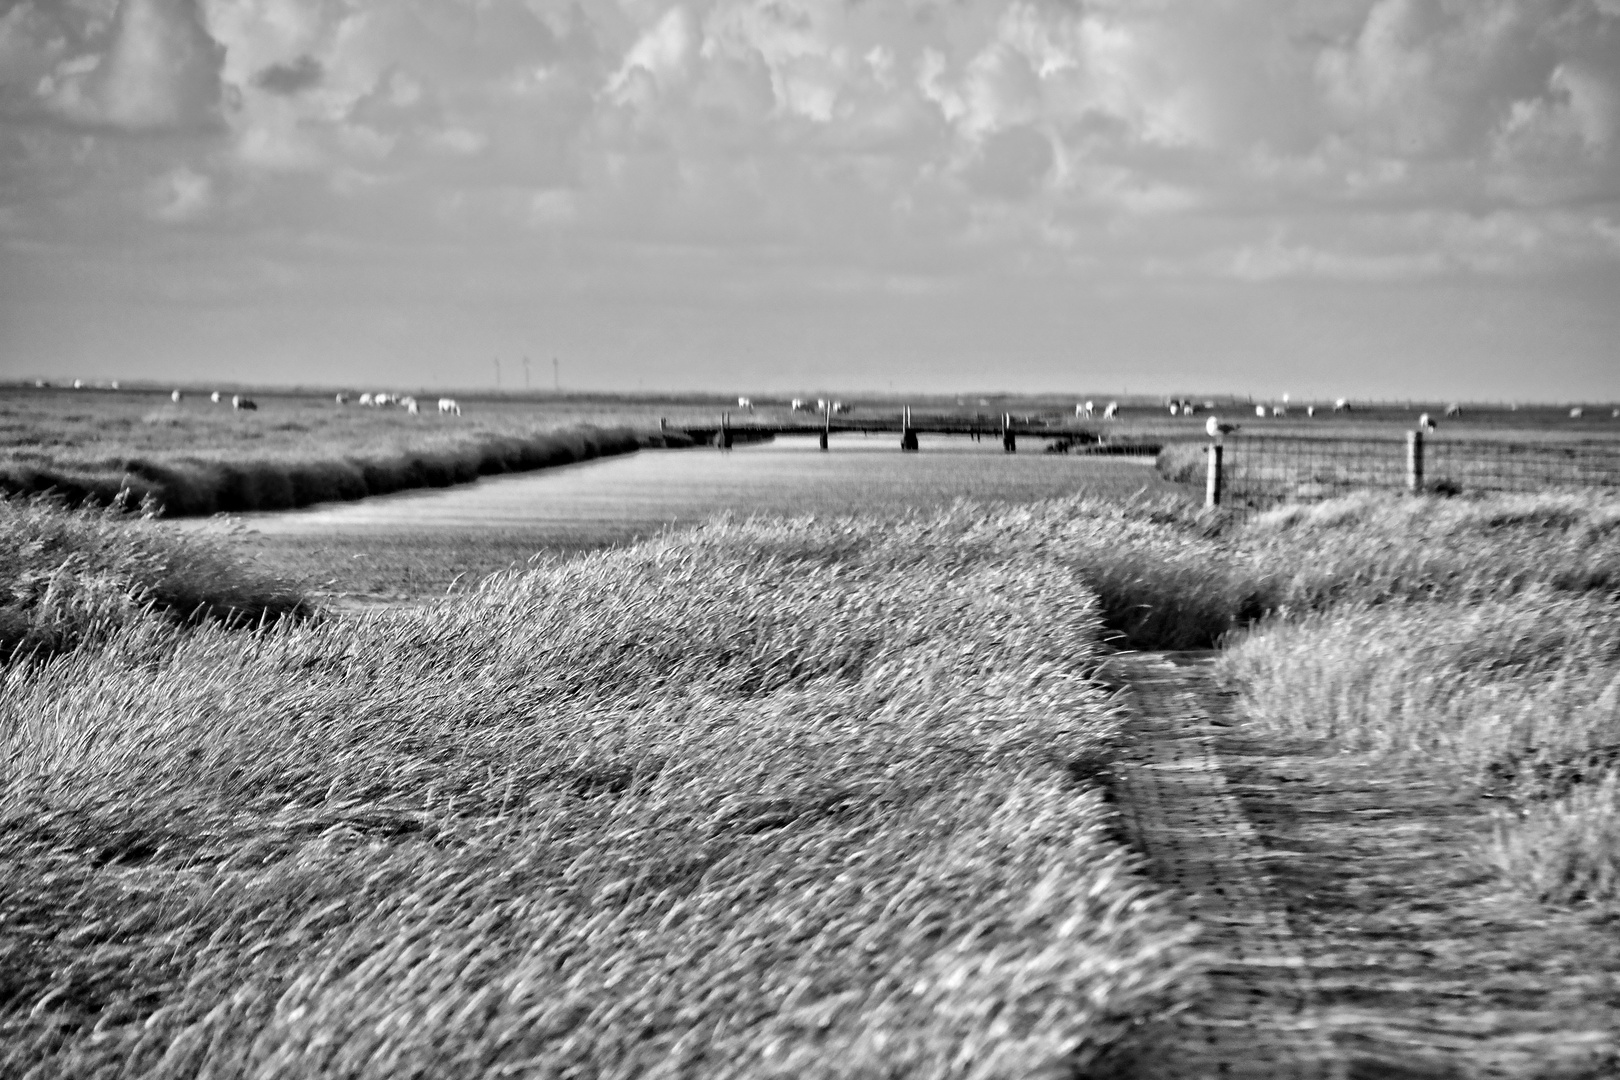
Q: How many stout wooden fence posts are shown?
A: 2